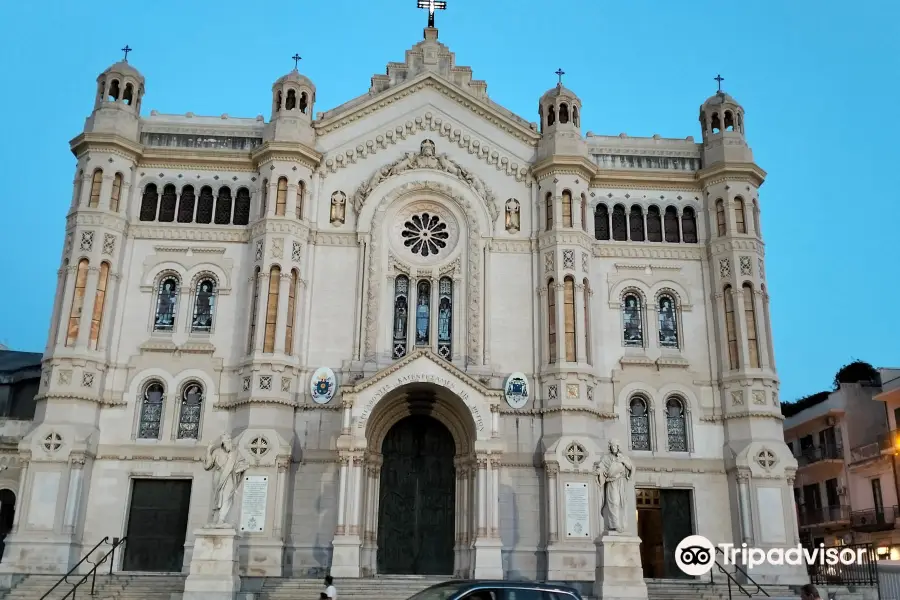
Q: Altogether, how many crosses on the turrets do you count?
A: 4